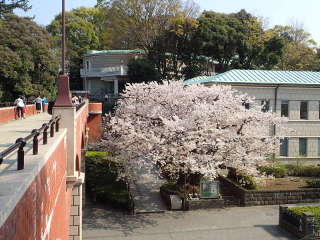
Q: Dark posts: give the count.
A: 5